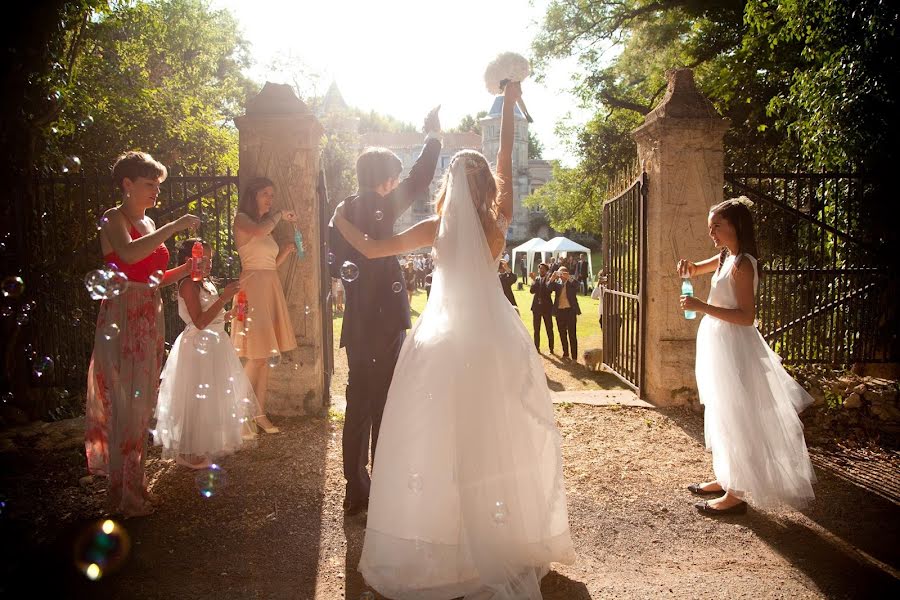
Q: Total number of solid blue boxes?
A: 0